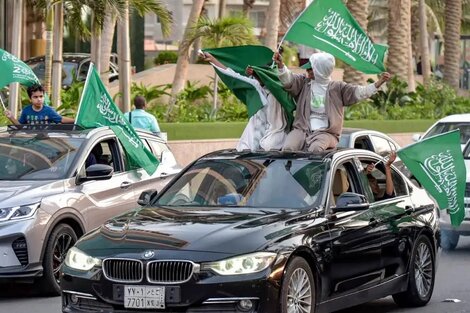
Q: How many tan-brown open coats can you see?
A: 1